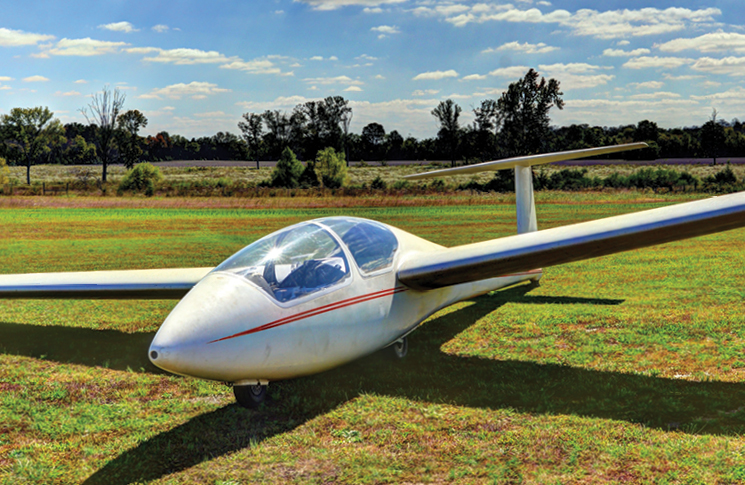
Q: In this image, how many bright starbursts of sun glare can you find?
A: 1